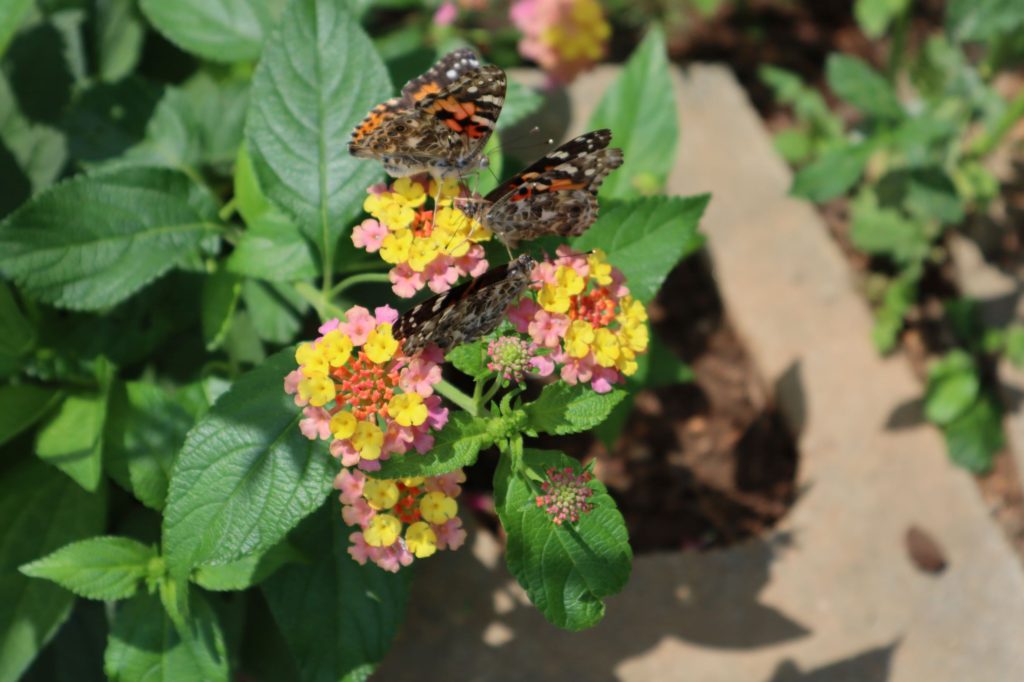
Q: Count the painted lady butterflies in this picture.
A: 3